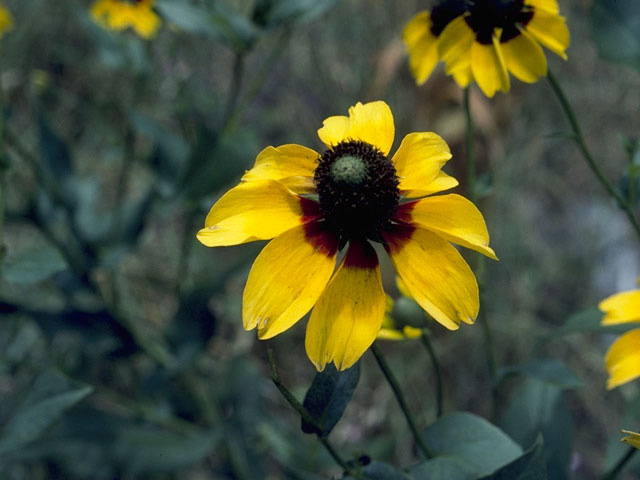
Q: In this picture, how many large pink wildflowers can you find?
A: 0